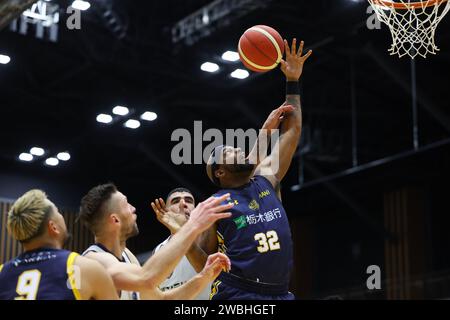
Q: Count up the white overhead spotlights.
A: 13